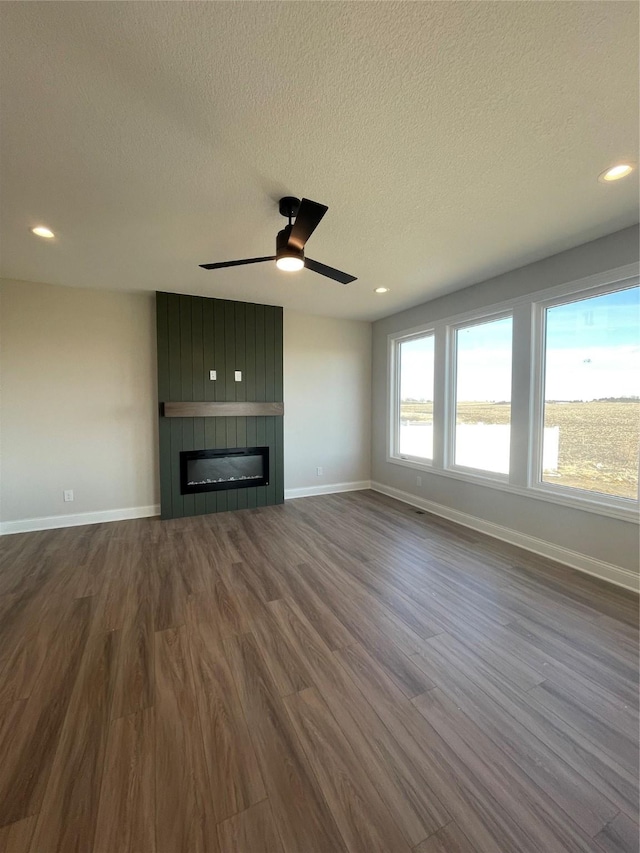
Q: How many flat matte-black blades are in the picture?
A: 3